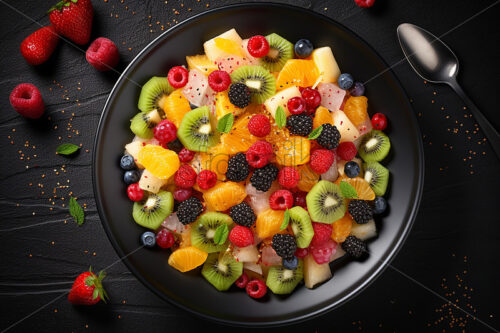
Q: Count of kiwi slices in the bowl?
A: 13